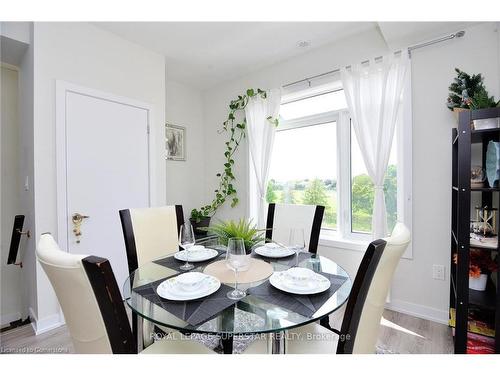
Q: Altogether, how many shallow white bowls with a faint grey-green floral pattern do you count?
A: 4